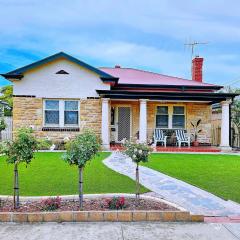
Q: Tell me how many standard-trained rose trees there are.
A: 3